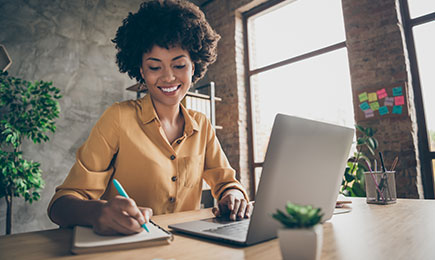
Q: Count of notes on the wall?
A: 11